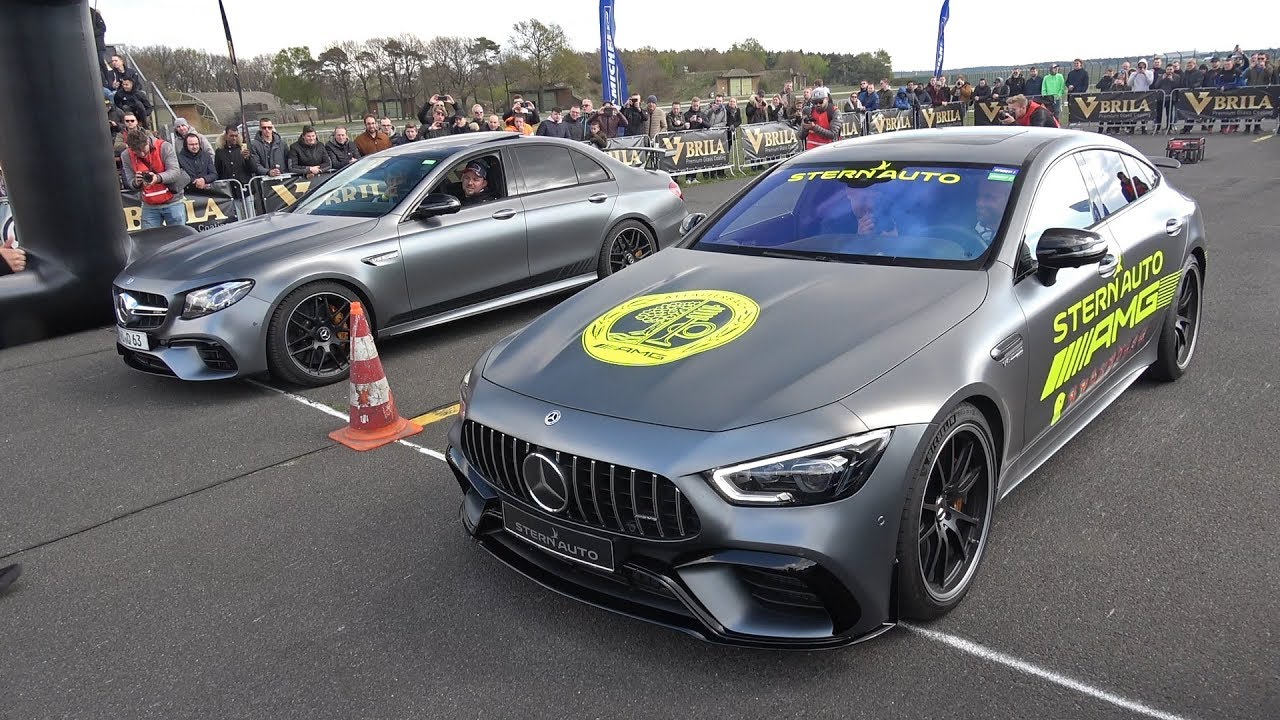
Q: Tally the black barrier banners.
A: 11